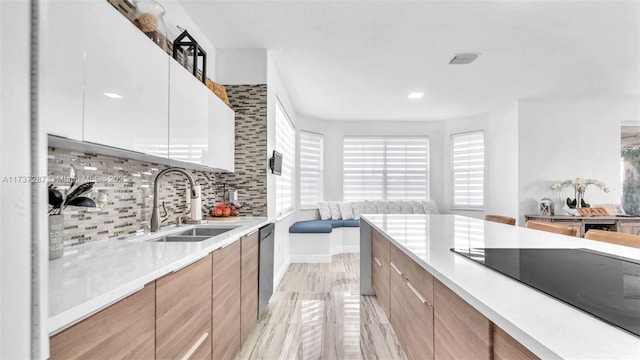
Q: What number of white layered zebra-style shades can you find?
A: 4